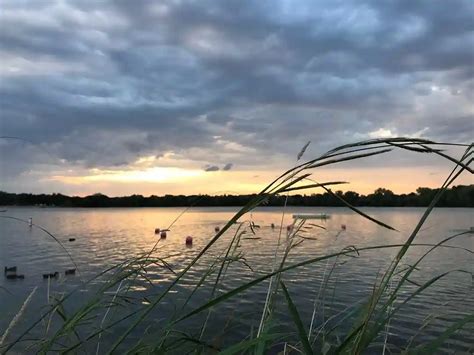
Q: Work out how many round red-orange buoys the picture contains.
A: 6